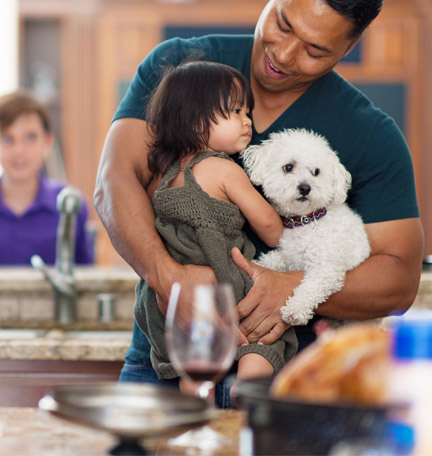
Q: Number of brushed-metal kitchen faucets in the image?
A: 1